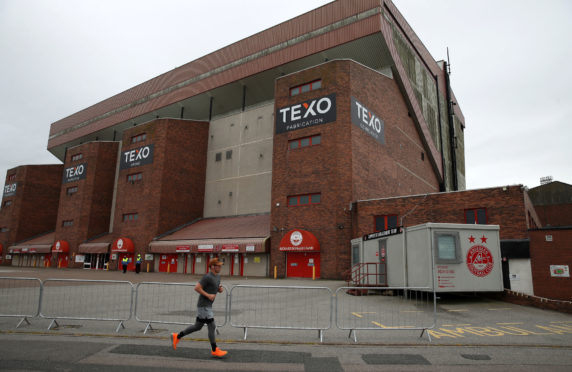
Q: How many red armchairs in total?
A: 0